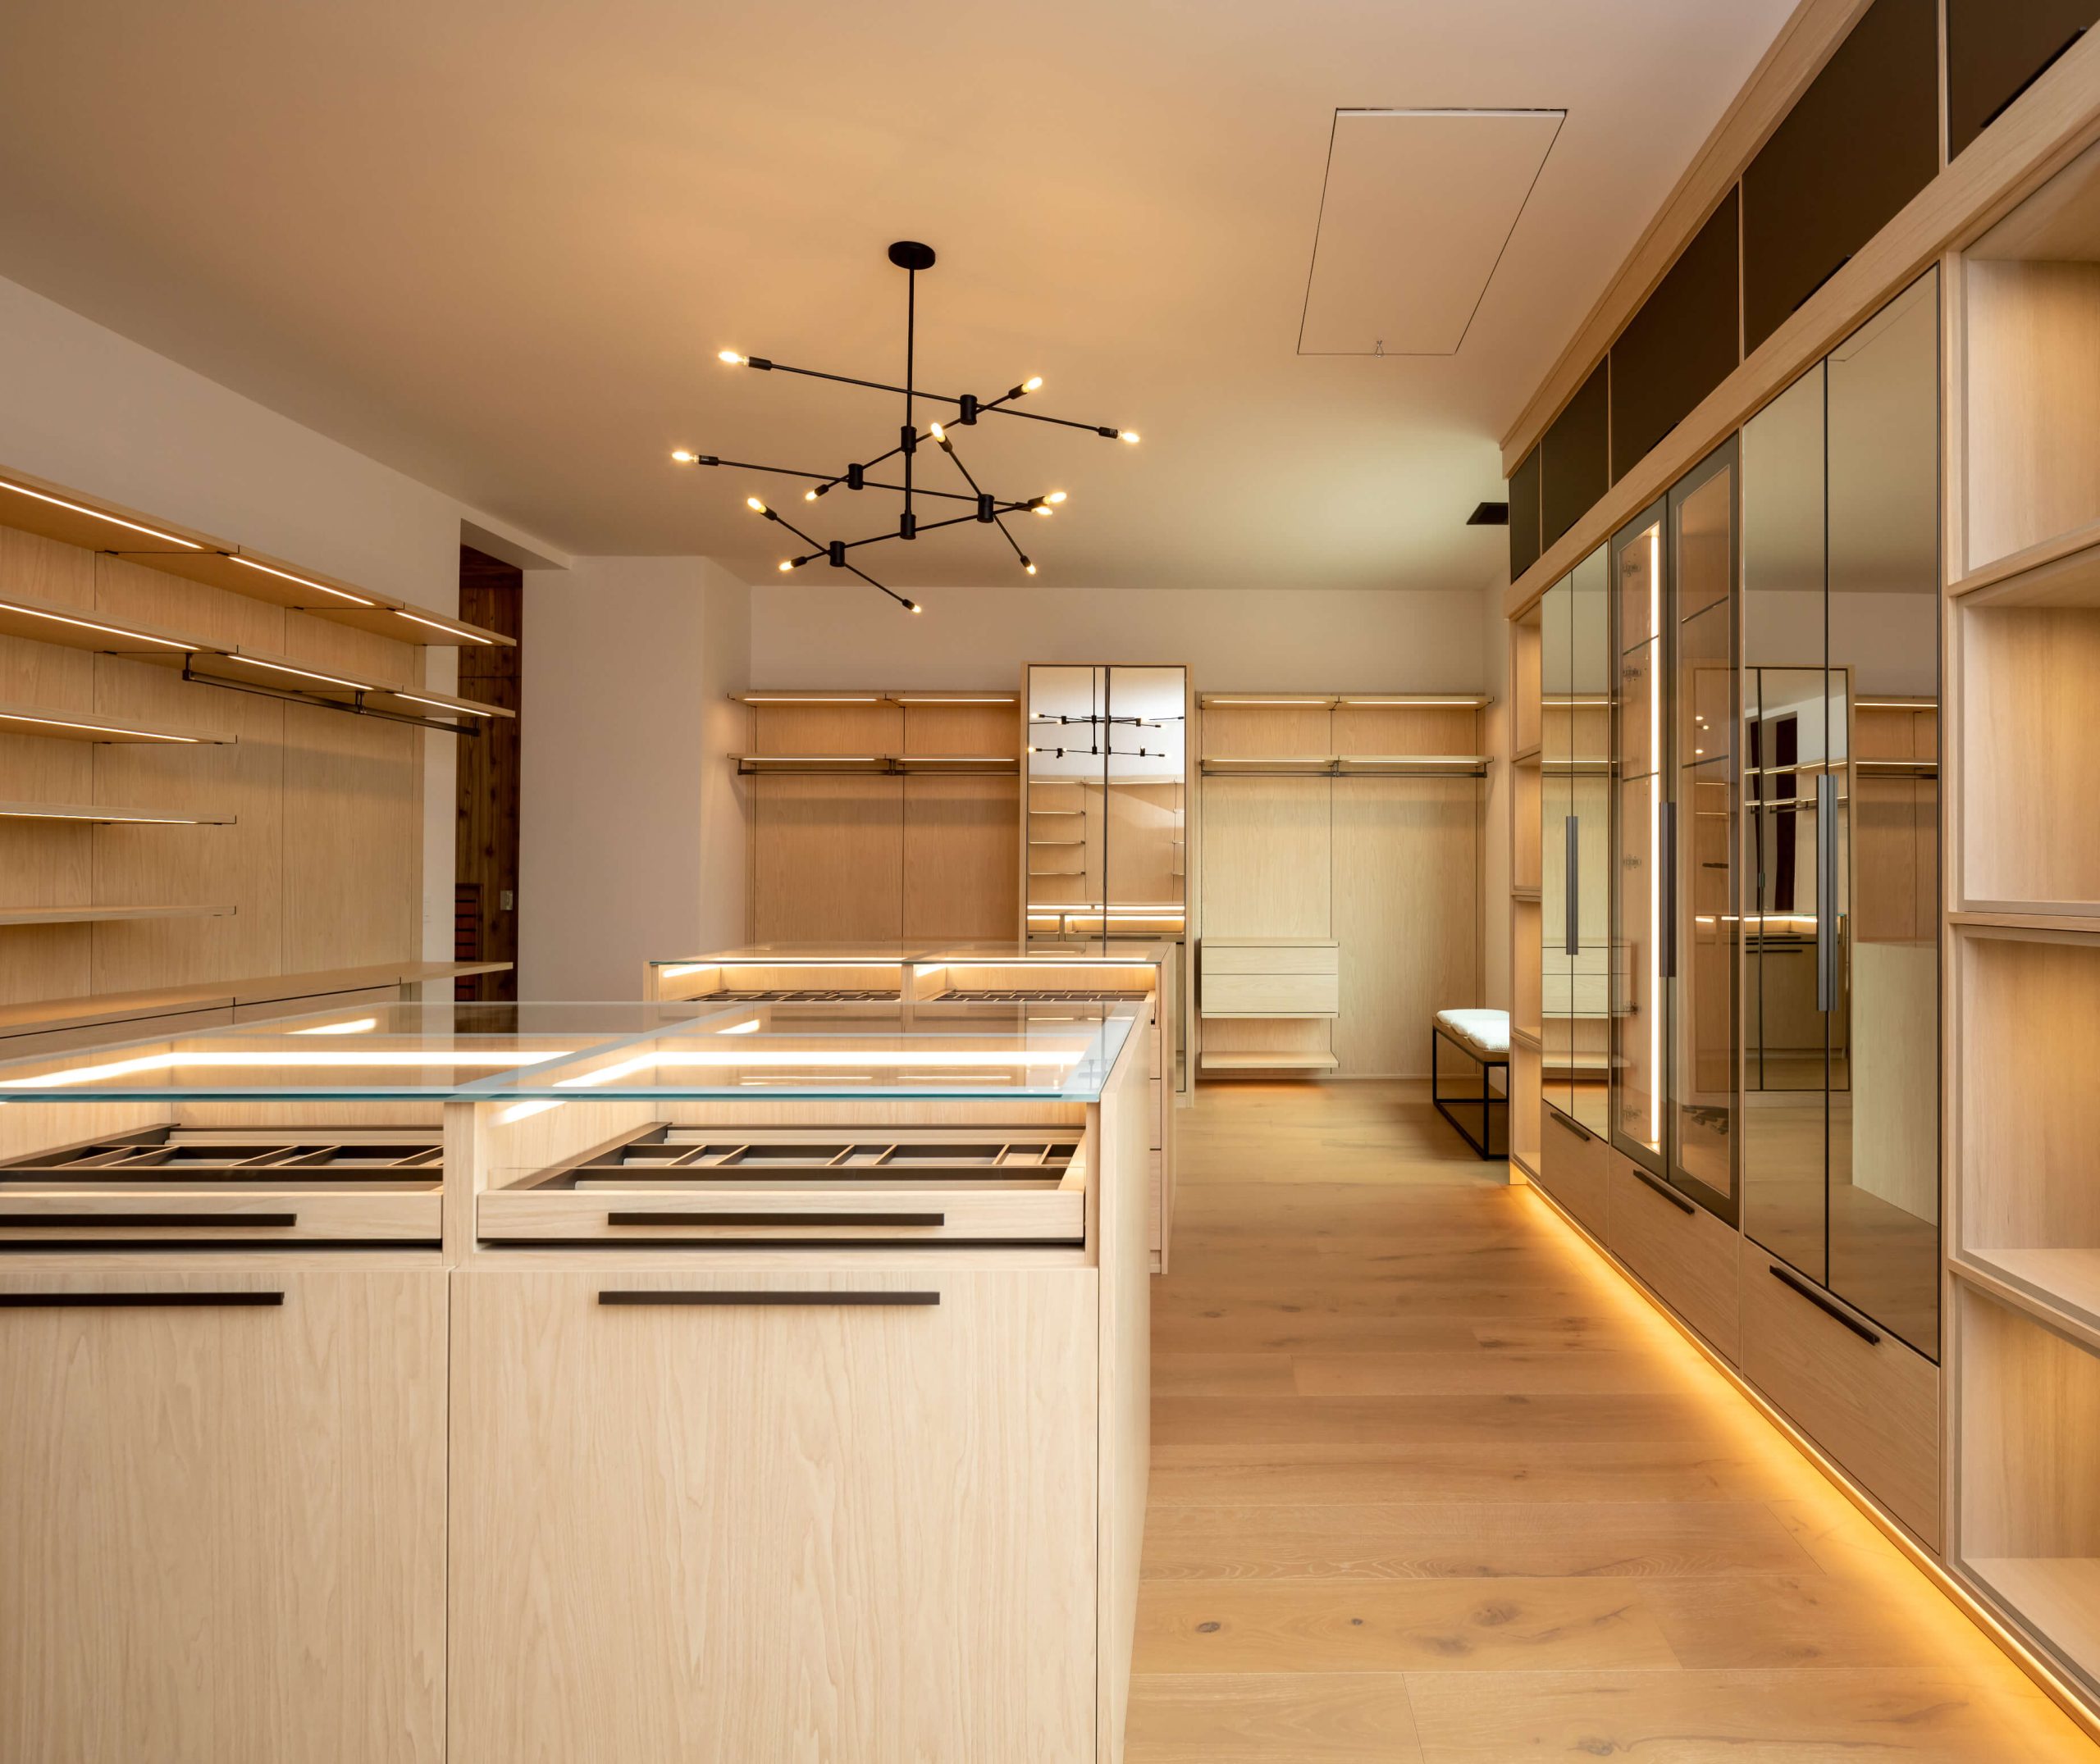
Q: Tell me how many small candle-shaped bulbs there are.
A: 12